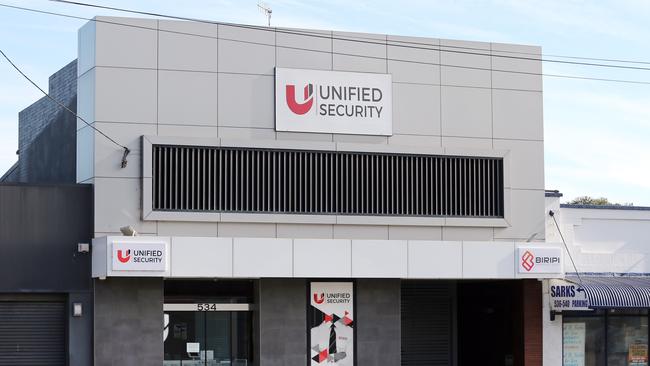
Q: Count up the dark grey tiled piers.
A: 3